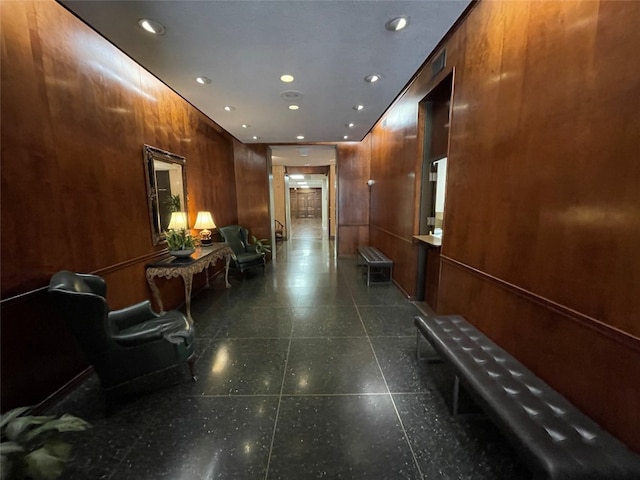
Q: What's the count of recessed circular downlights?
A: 13